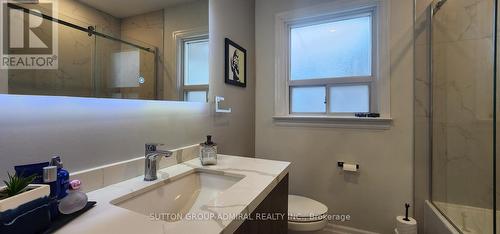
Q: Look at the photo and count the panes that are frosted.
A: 3